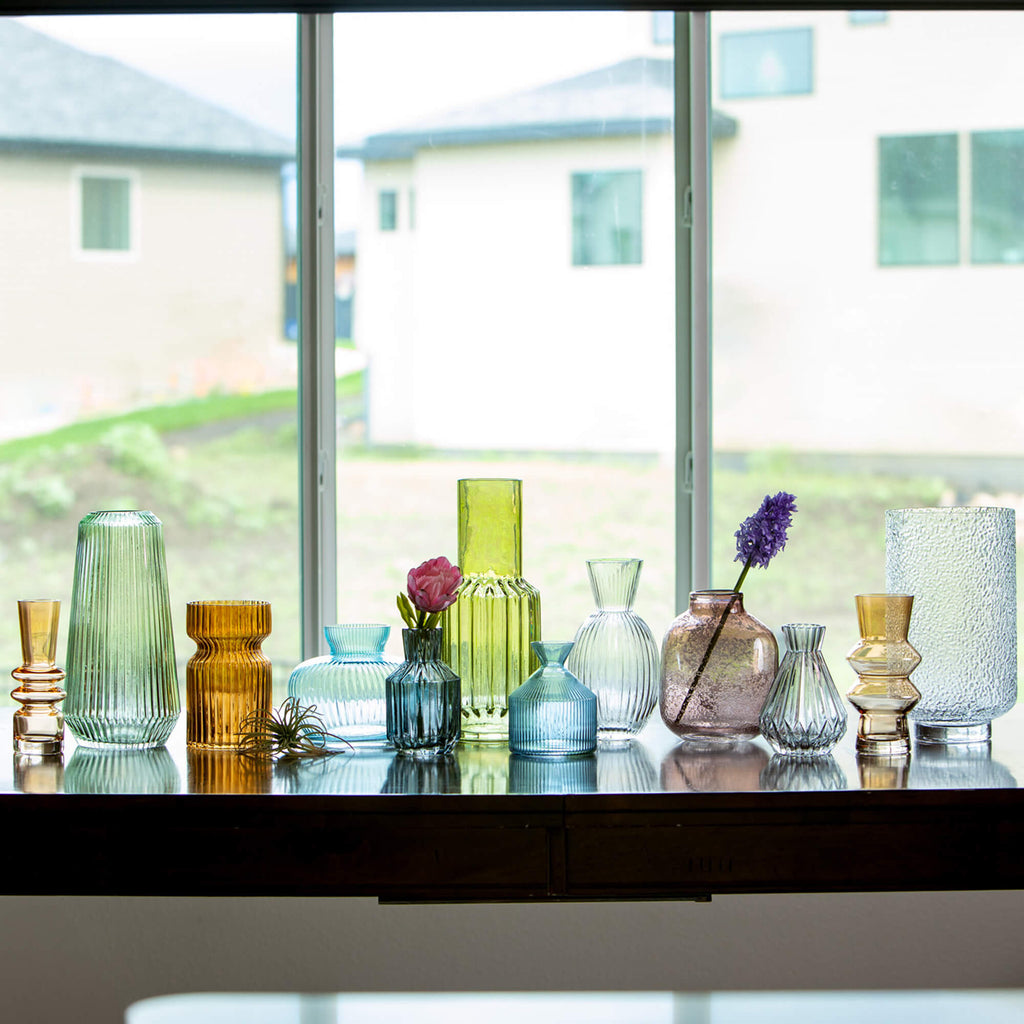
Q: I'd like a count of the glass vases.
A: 12